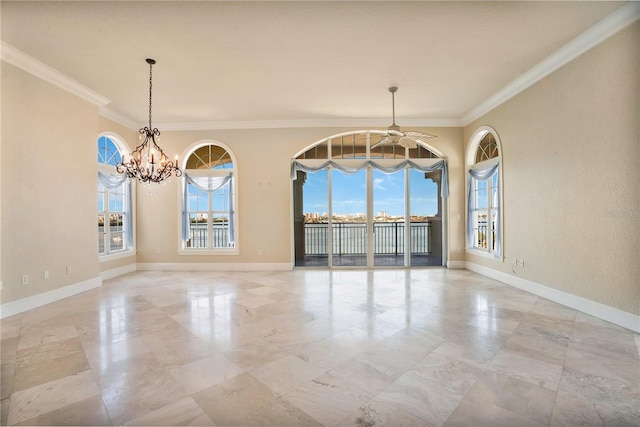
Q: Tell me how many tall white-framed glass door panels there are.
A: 4